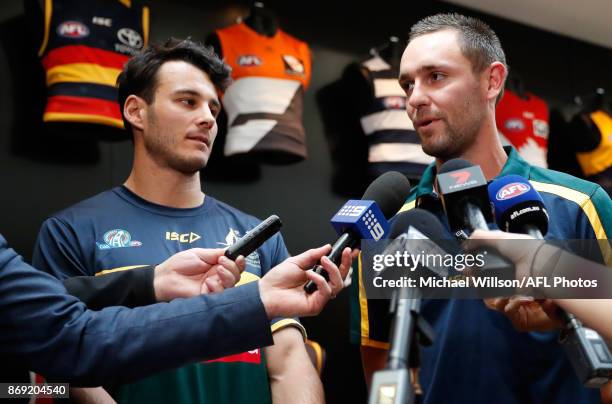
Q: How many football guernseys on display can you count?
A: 5